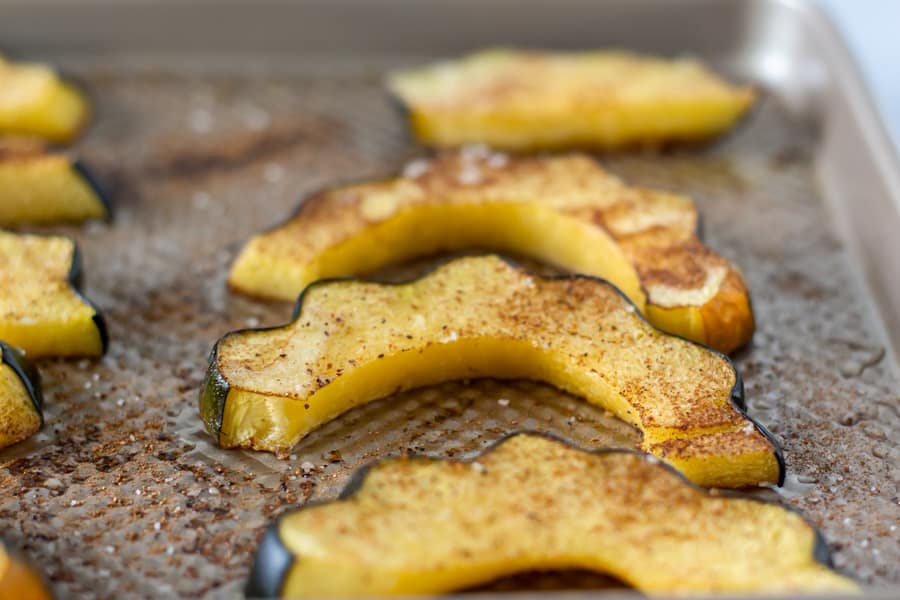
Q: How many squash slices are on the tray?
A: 9